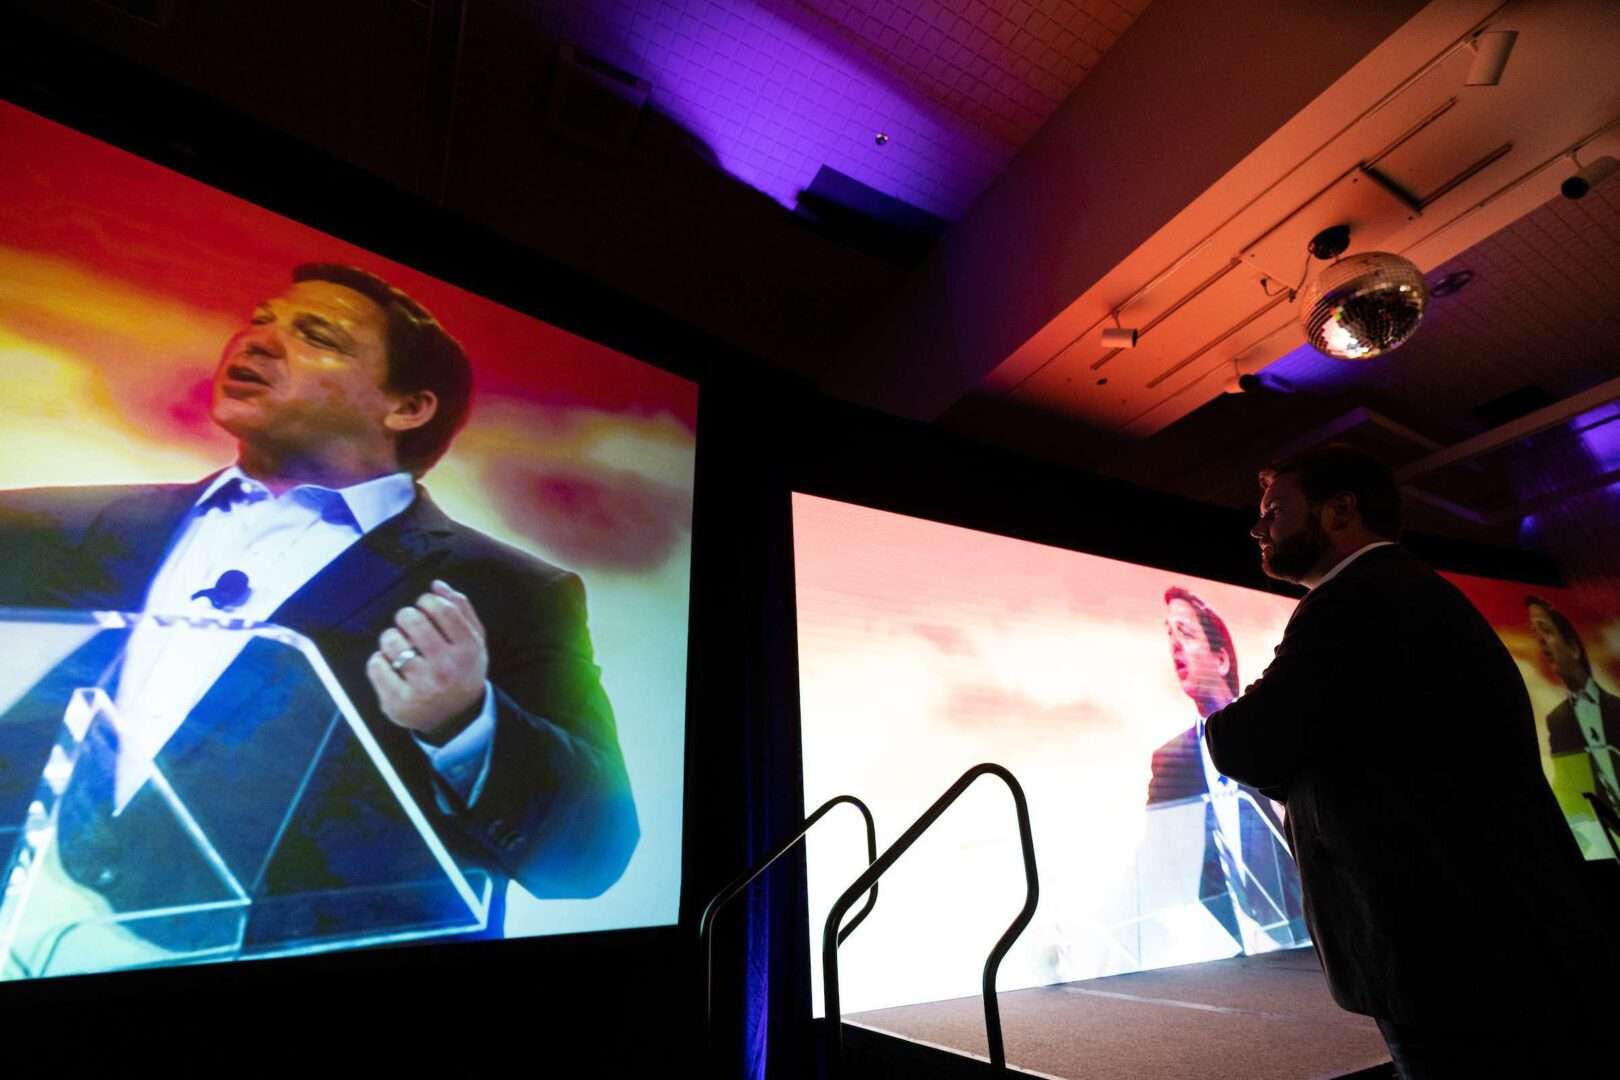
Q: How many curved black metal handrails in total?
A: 2